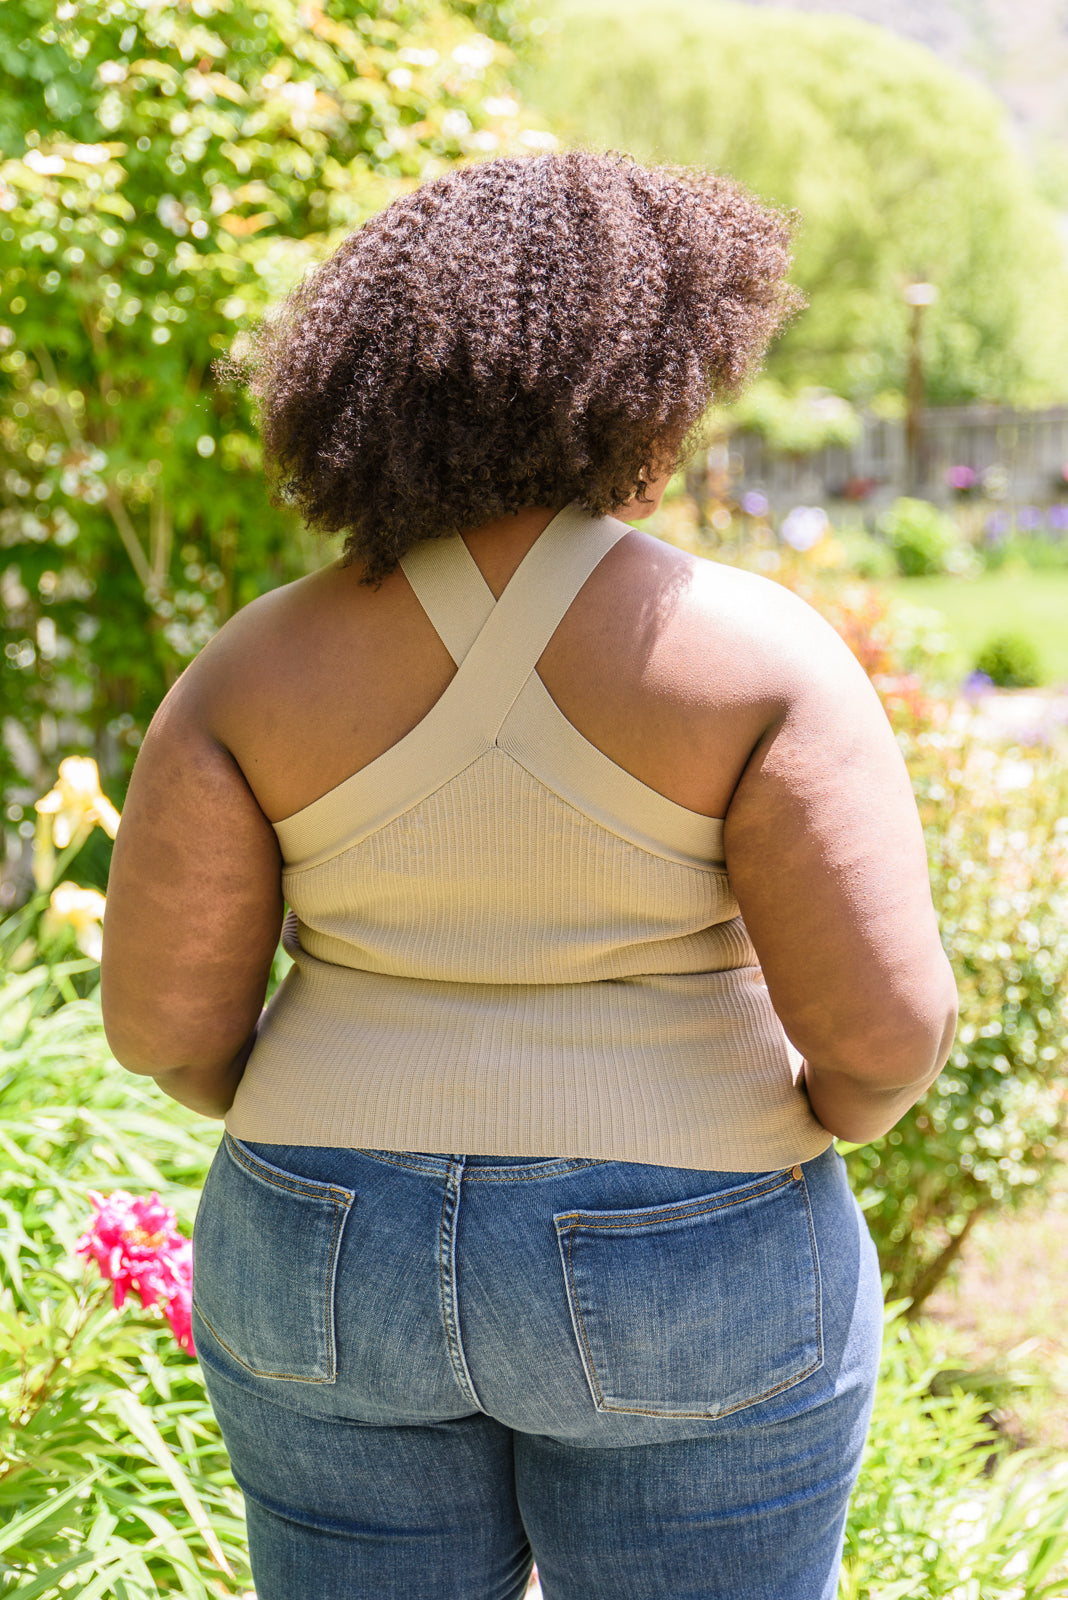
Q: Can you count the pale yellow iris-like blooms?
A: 2